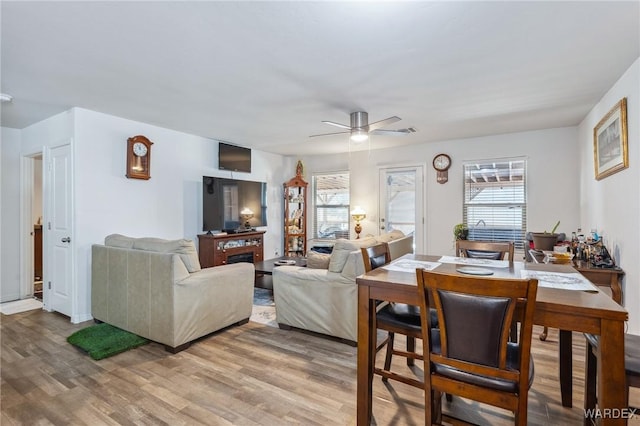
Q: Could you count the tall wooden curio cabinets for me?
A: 1